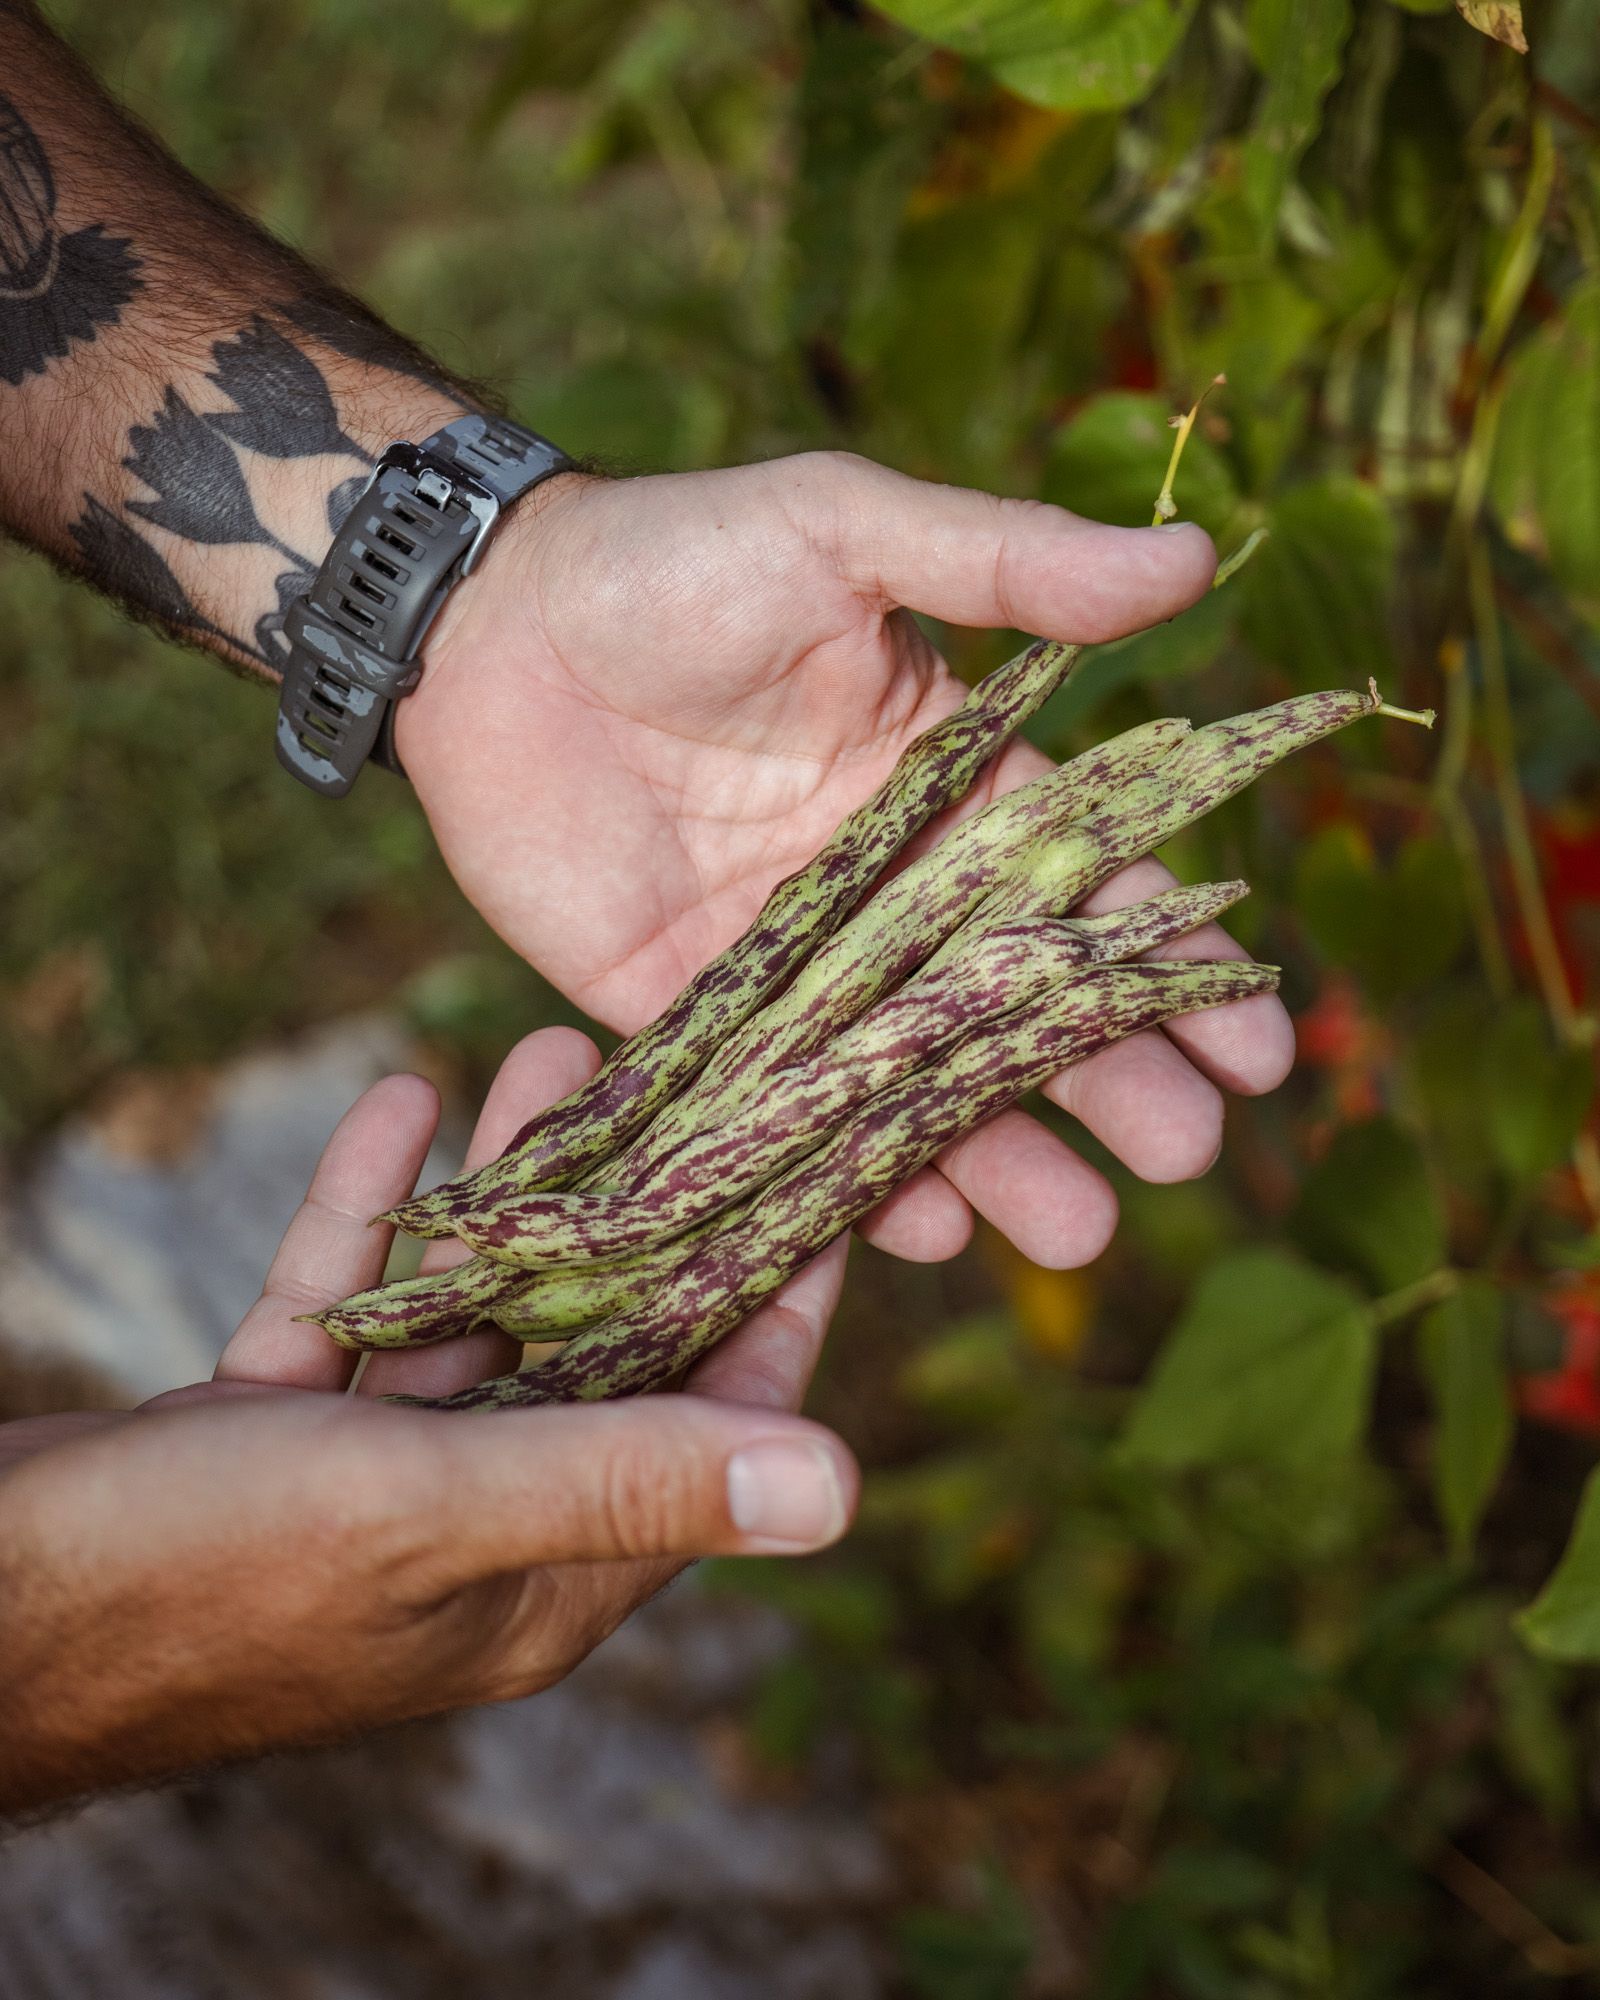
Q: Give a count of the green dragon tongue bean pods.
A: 5